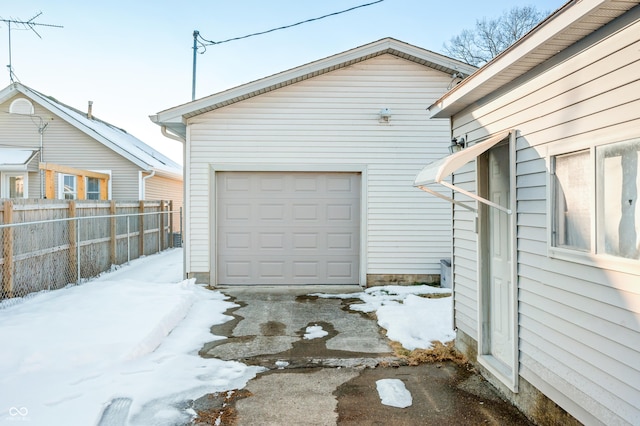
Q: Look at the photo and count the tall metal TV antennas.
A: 1